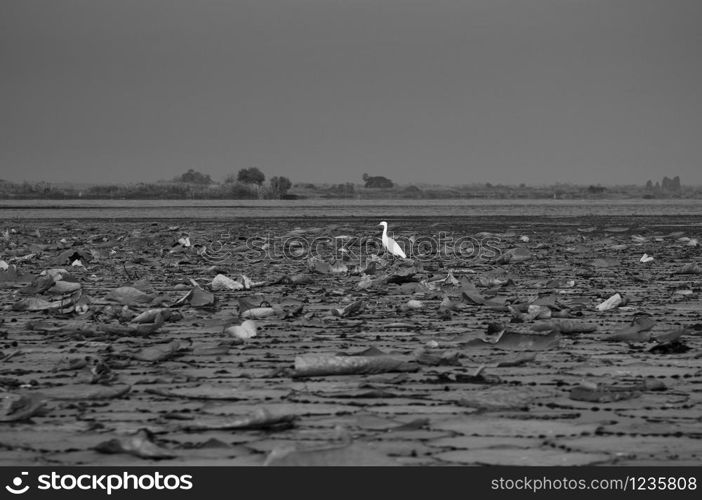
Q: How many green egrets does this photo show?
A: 0